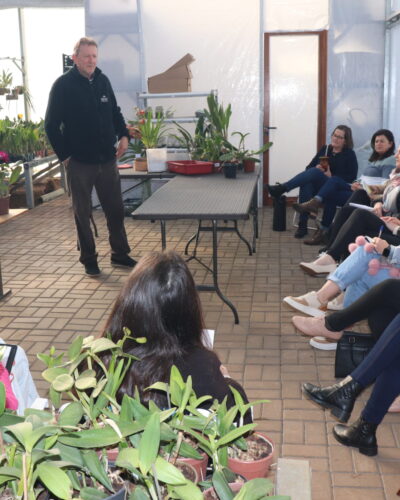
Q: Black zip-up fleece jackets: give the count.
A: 1